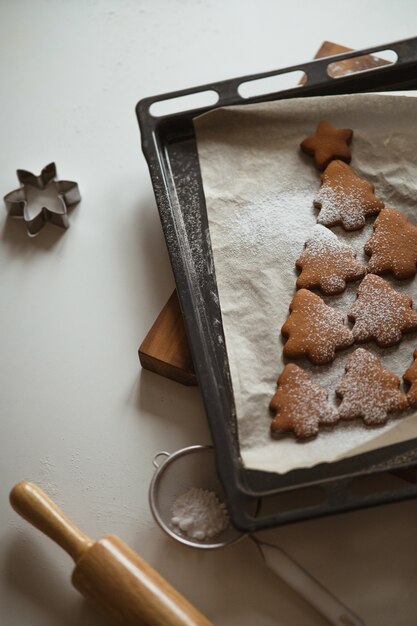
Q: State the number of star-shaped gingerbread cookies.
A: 1